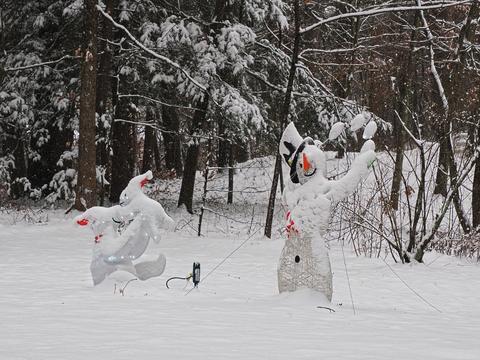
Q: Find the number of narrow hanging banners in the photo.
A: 0